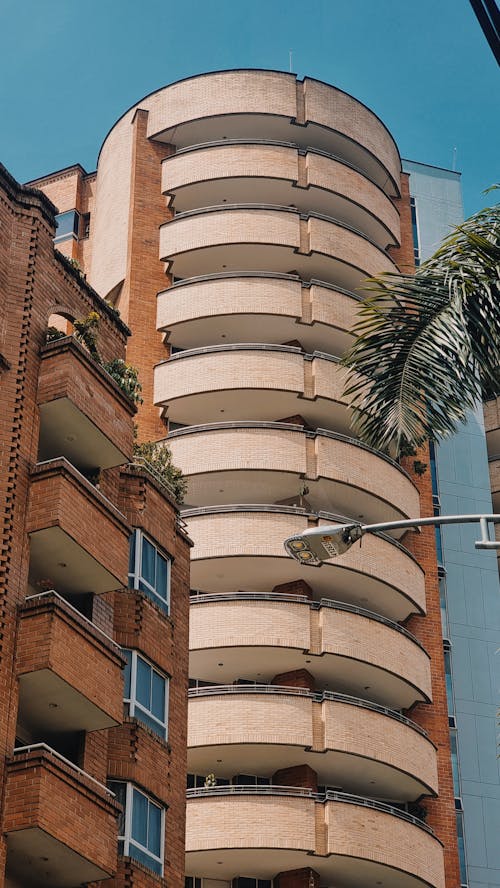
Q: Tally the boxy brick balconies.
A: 4